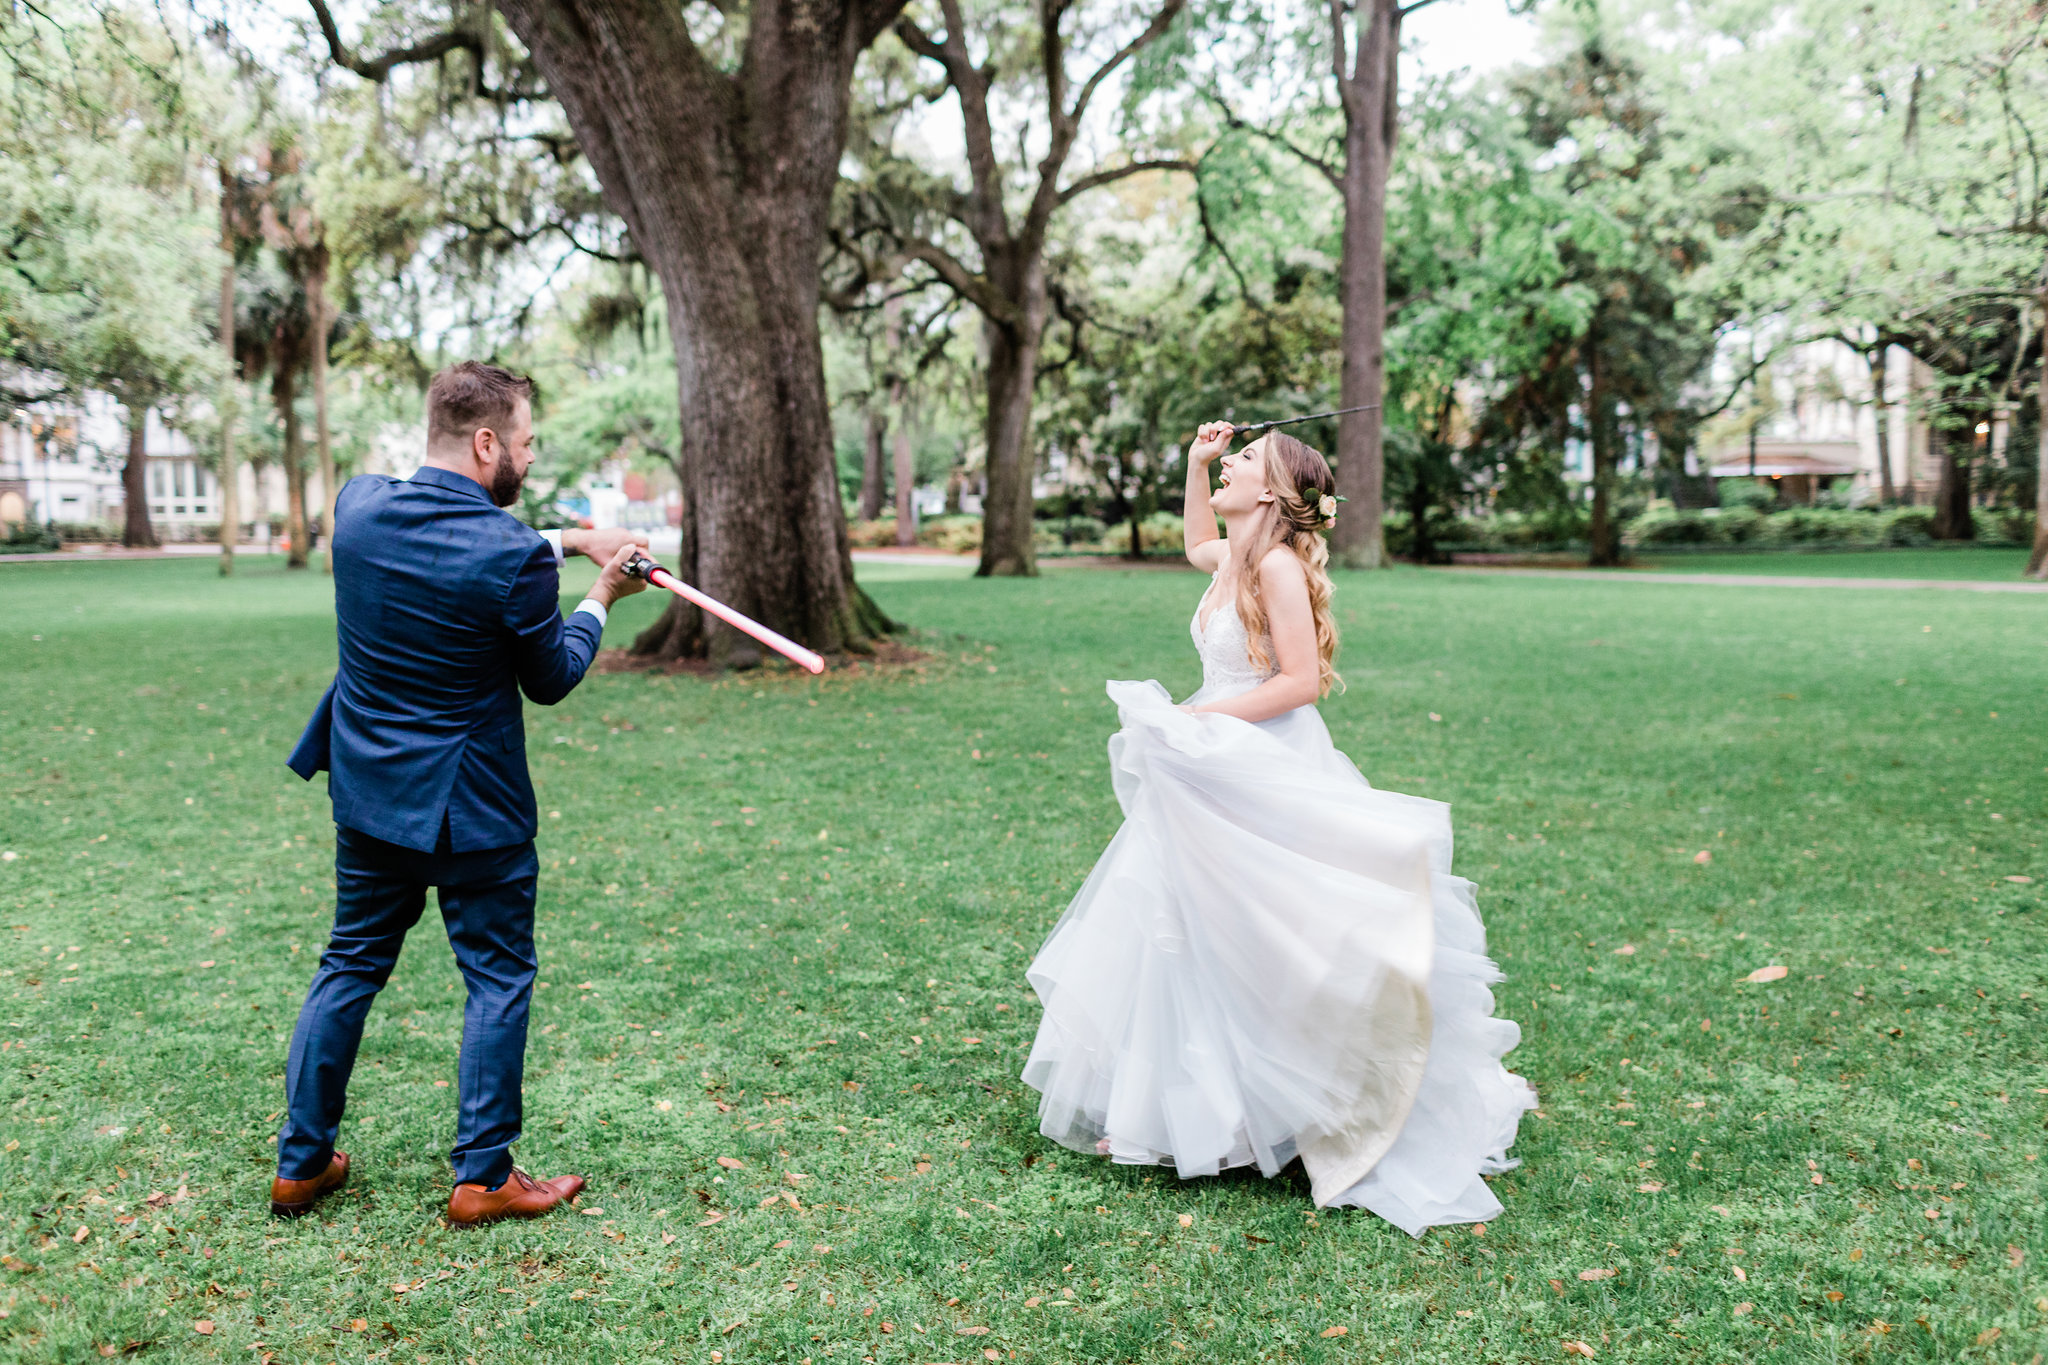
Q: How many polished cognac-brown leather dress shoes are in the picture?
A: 2